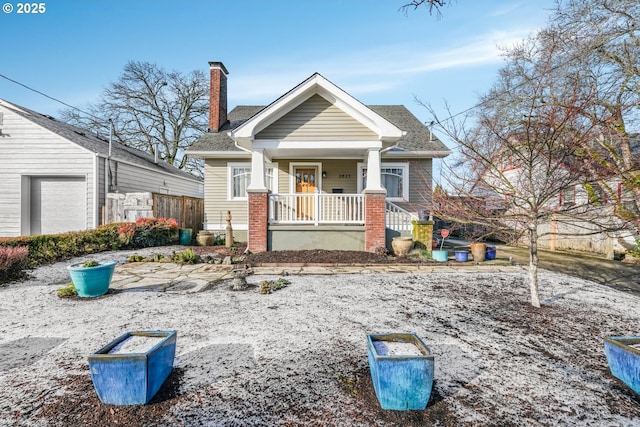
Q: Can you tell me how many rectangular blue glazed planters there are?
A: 3